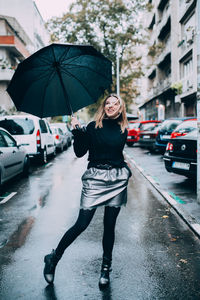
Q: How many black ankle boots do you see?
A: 2